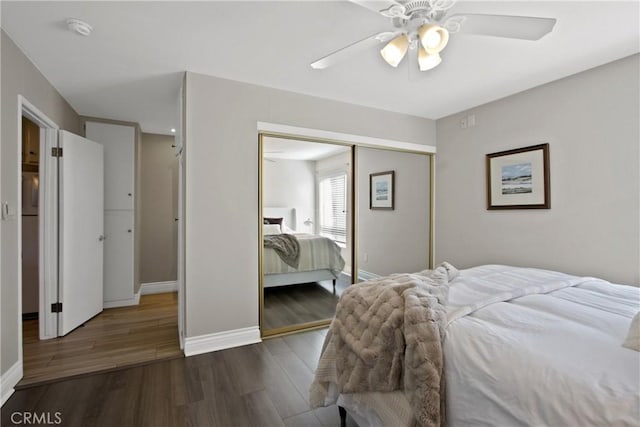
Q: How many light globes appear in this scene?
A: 3